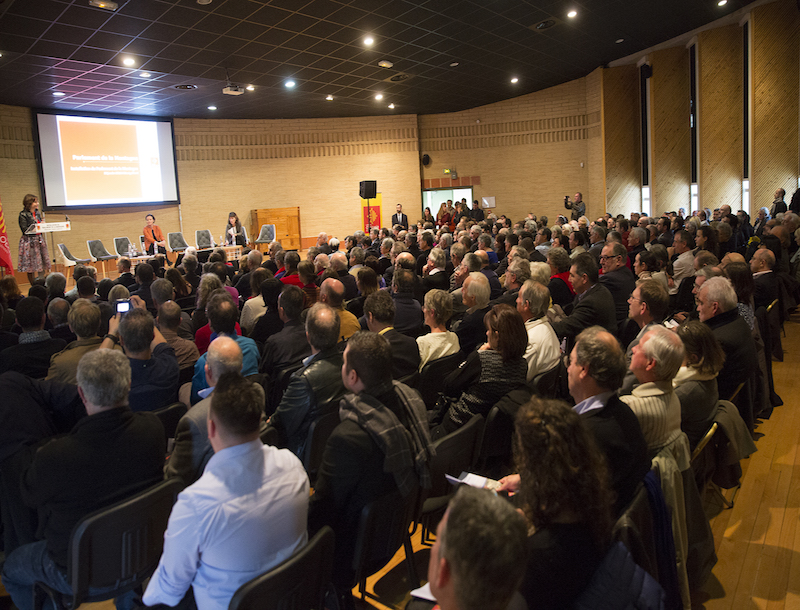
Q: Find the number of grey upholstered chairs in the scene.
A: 8